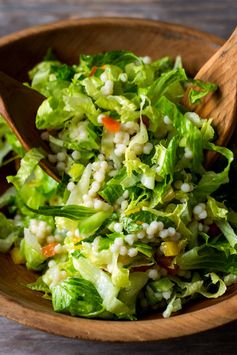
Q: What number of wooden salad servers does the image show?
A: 2